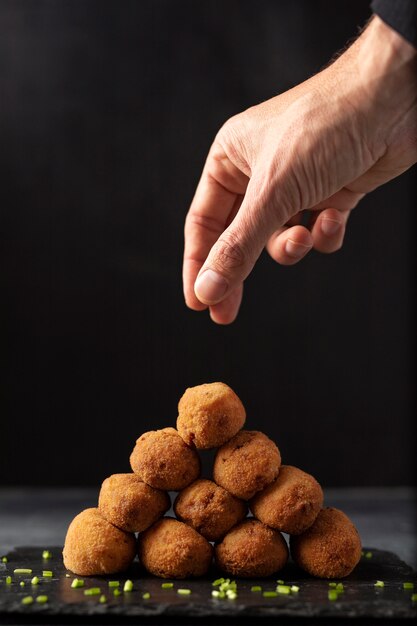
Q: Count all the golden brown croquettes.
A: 10